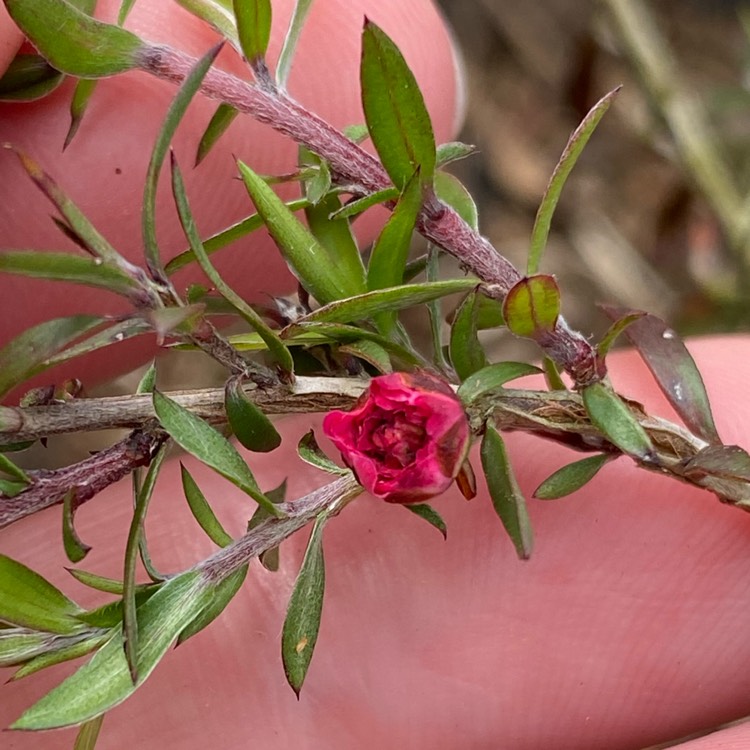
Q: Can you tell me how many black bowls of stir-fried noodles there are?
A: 0